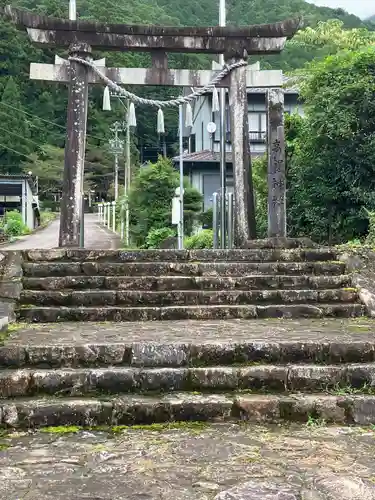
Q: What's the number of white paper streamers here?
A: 5